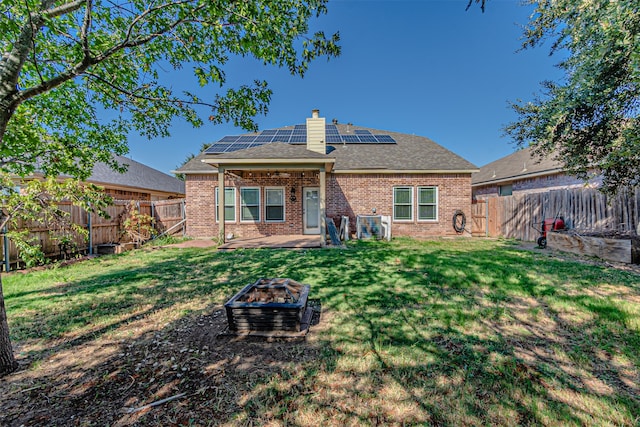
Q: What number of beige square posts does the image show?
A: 2